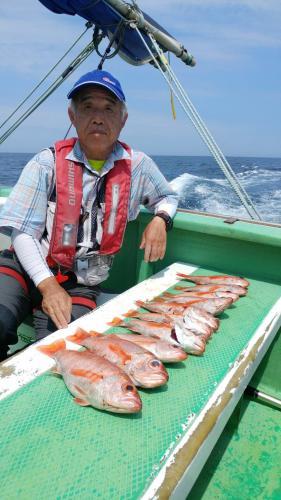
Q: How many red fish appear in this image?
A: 10